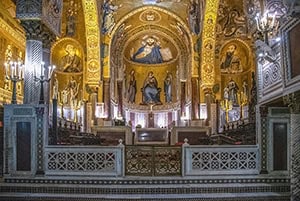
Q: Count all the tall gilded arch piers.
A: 2